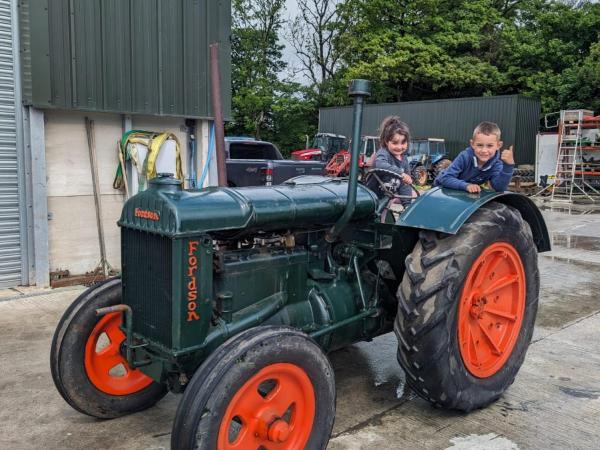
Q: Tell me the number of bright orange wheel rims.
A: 3